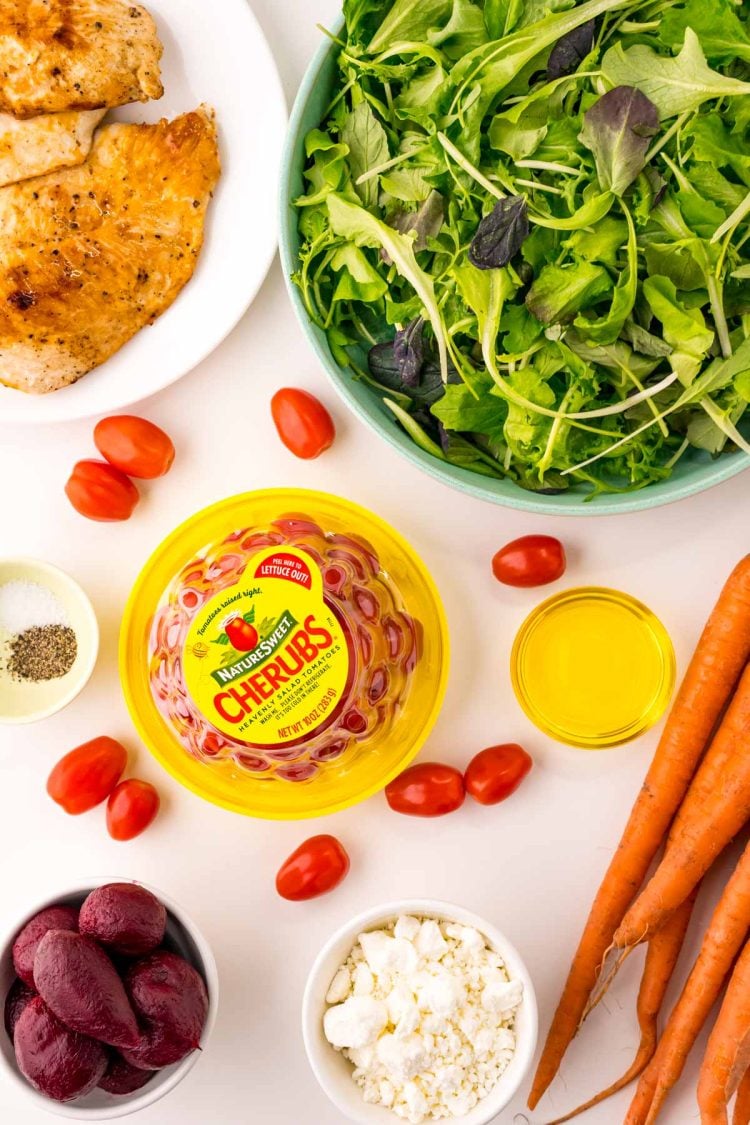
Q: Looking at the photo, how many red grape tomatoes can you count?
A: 9